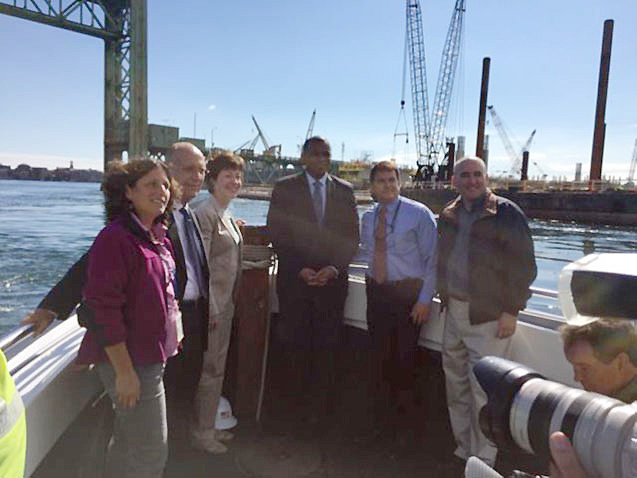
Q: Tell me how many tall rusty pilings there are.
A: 2